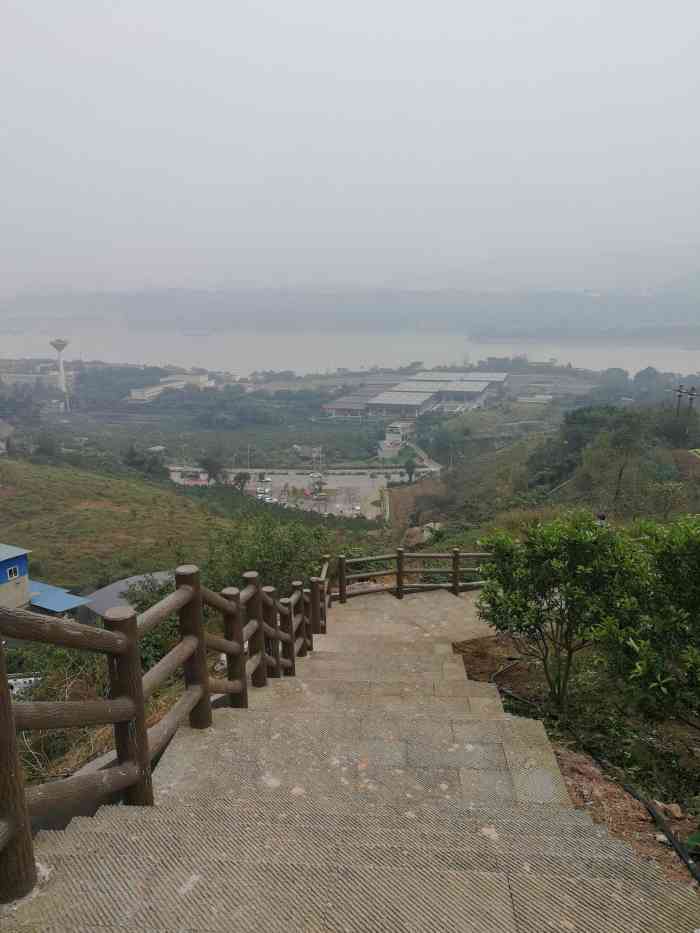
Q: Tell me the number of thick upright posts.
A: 14